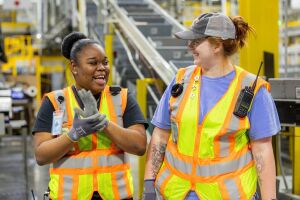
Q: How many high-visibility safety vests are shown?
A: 2